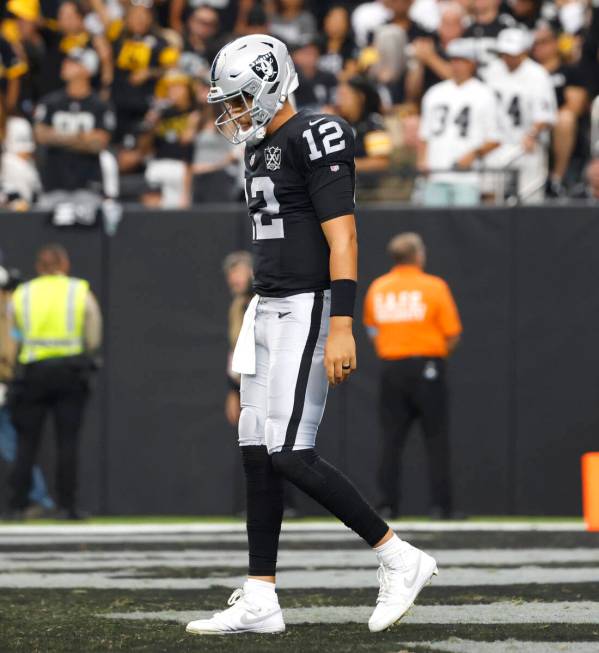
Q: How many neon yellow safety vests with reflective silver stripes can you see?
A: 1